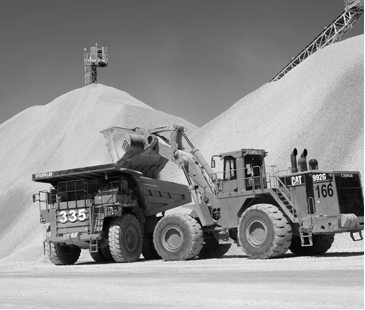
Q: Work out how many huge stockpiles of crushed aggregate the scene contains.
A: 2